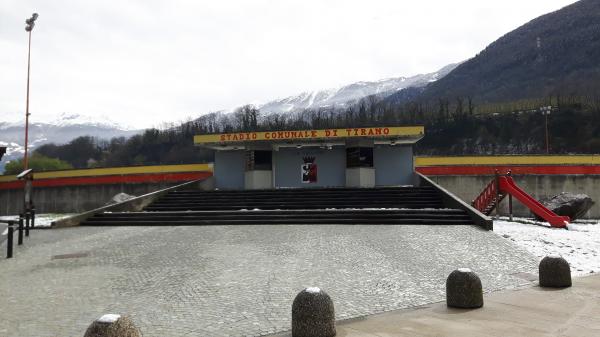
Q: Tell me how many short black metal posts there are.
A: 4